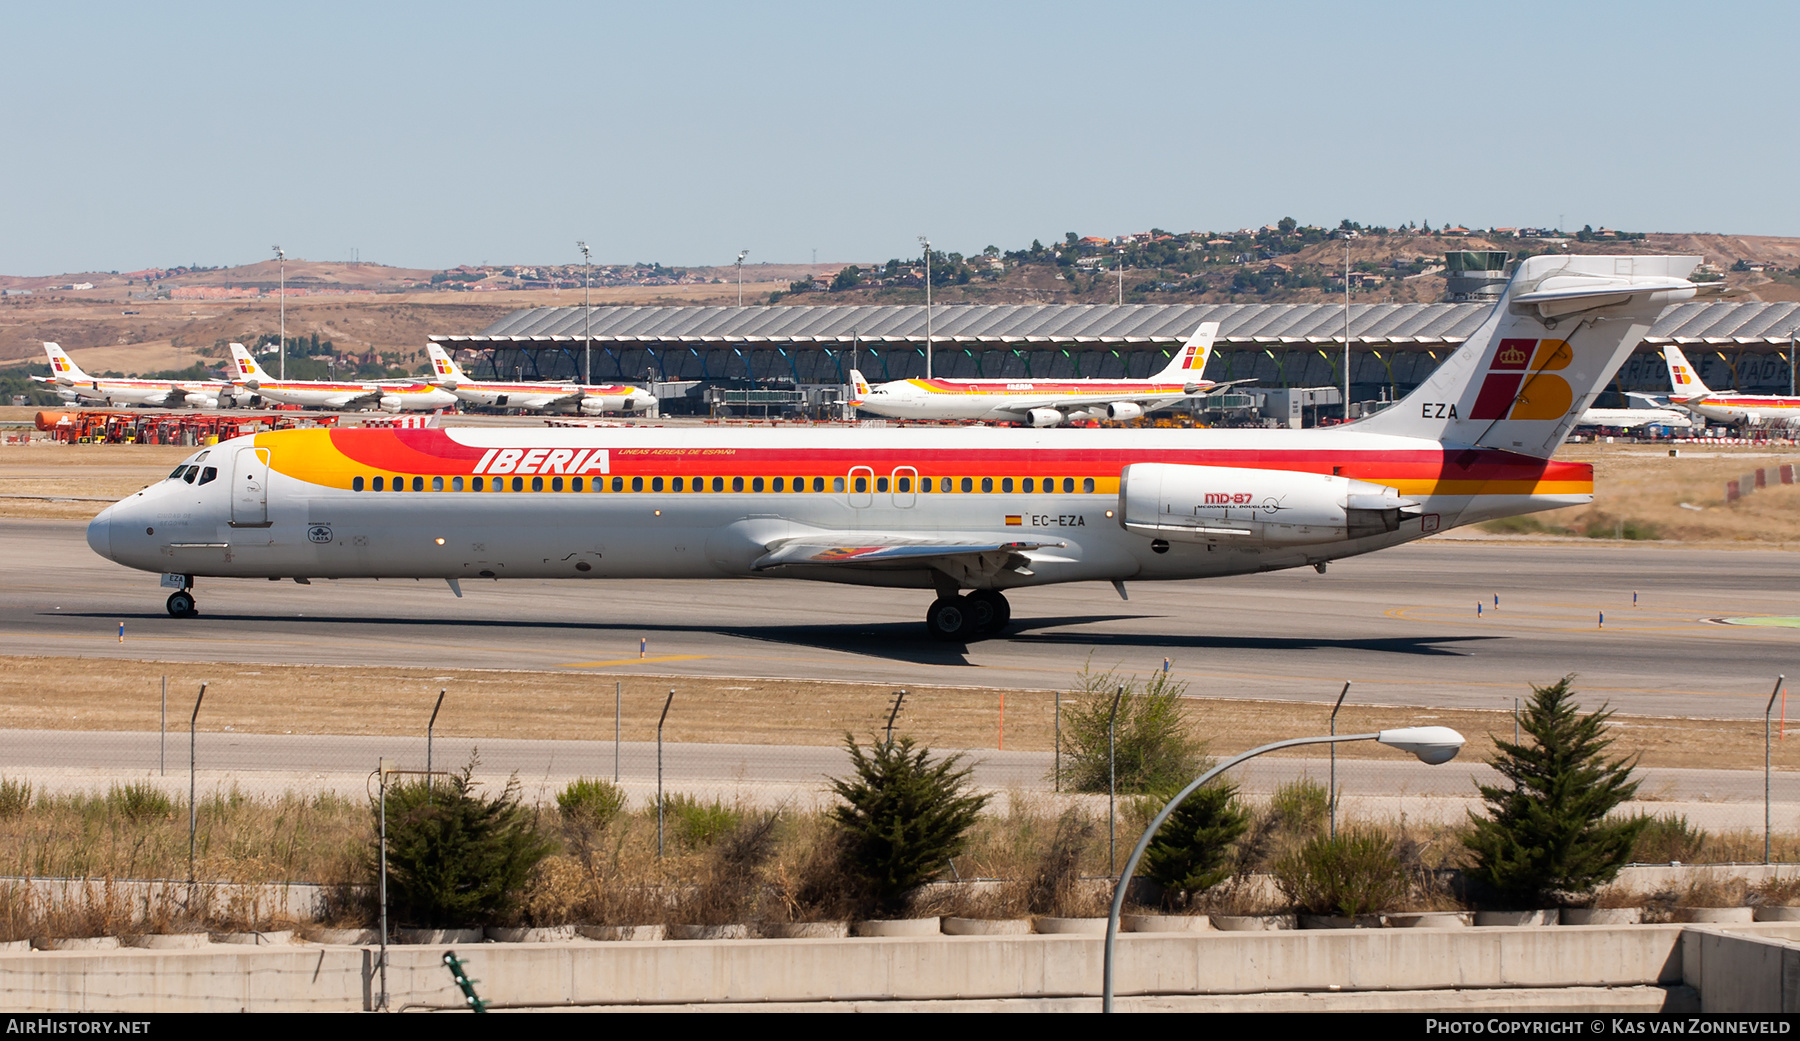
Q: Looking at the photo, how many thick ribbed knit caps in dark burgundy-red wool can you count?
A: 0